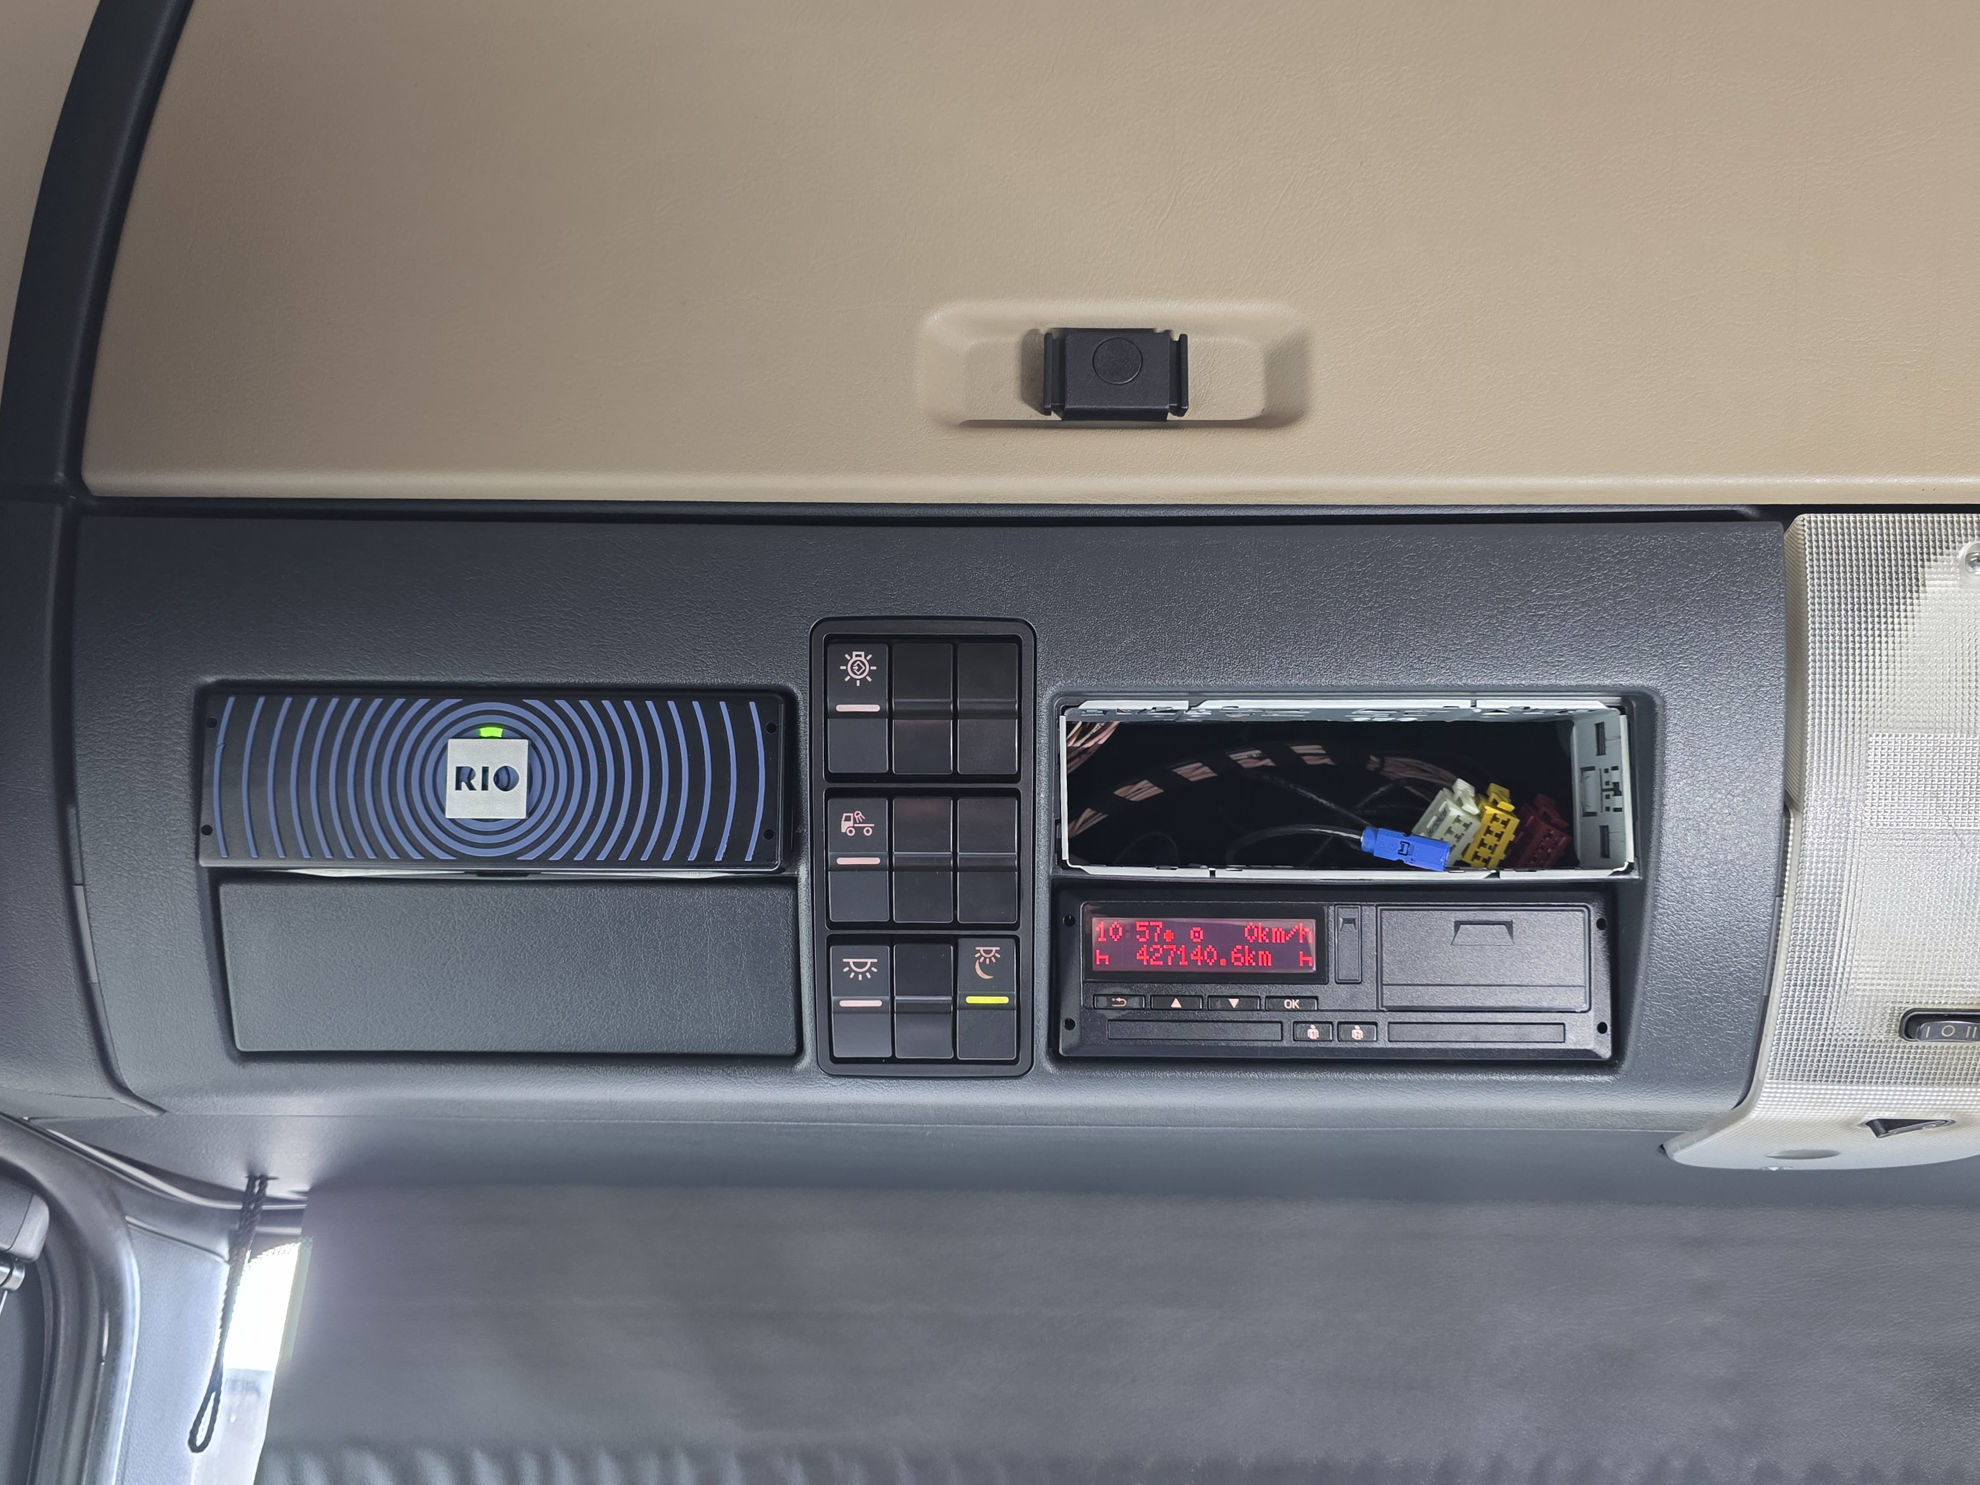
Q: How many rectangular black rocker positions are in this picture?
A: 9